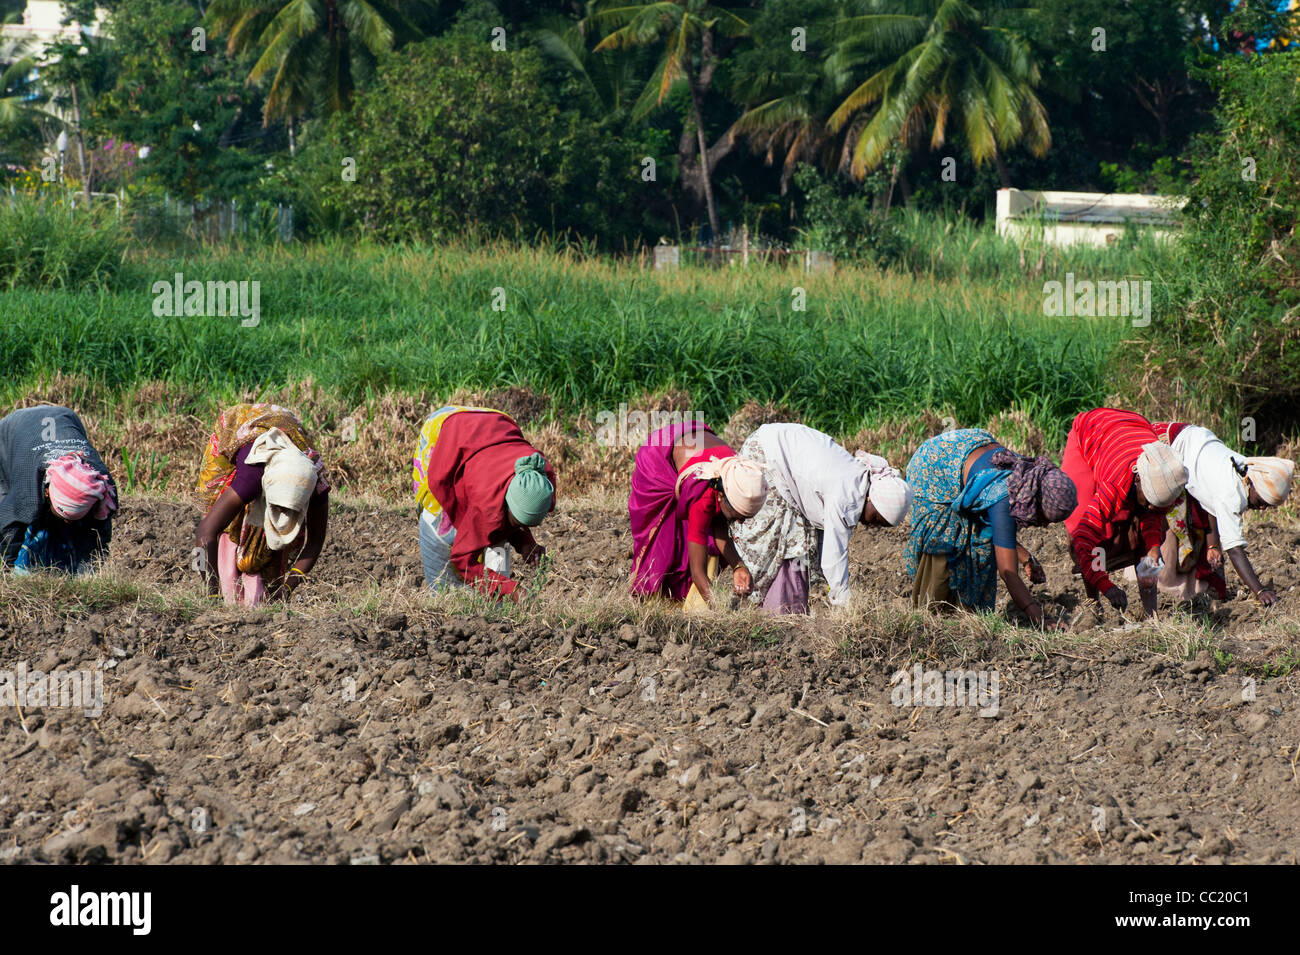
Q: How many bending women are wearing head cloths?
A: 8